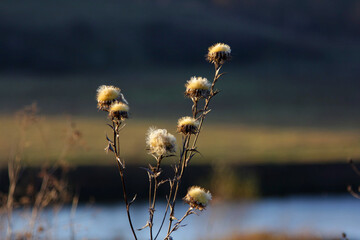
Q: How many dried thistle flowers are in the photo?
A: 7